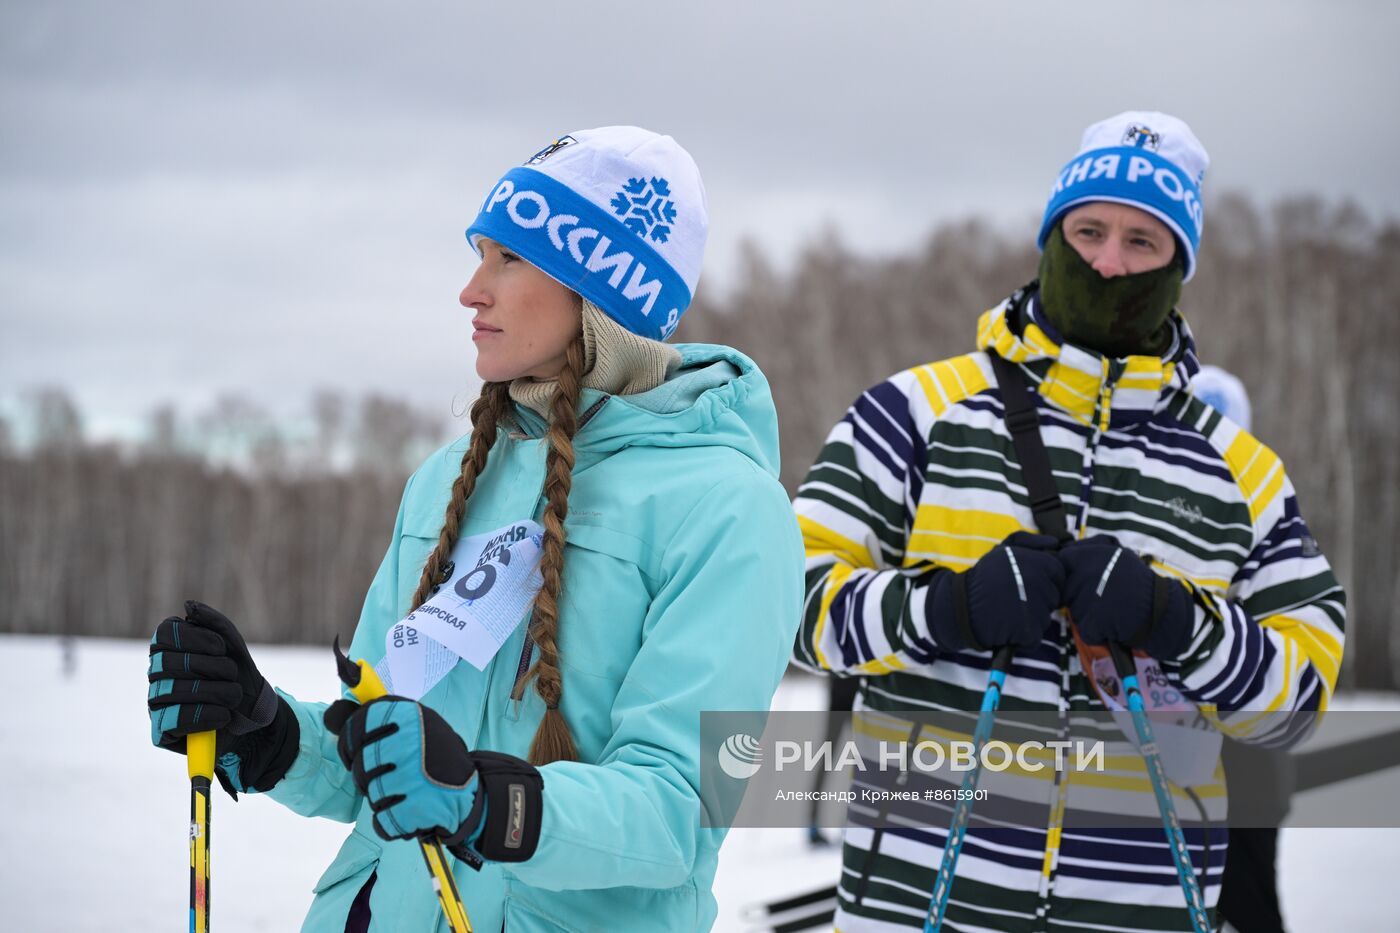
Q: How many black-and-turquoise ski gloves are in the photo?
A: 2